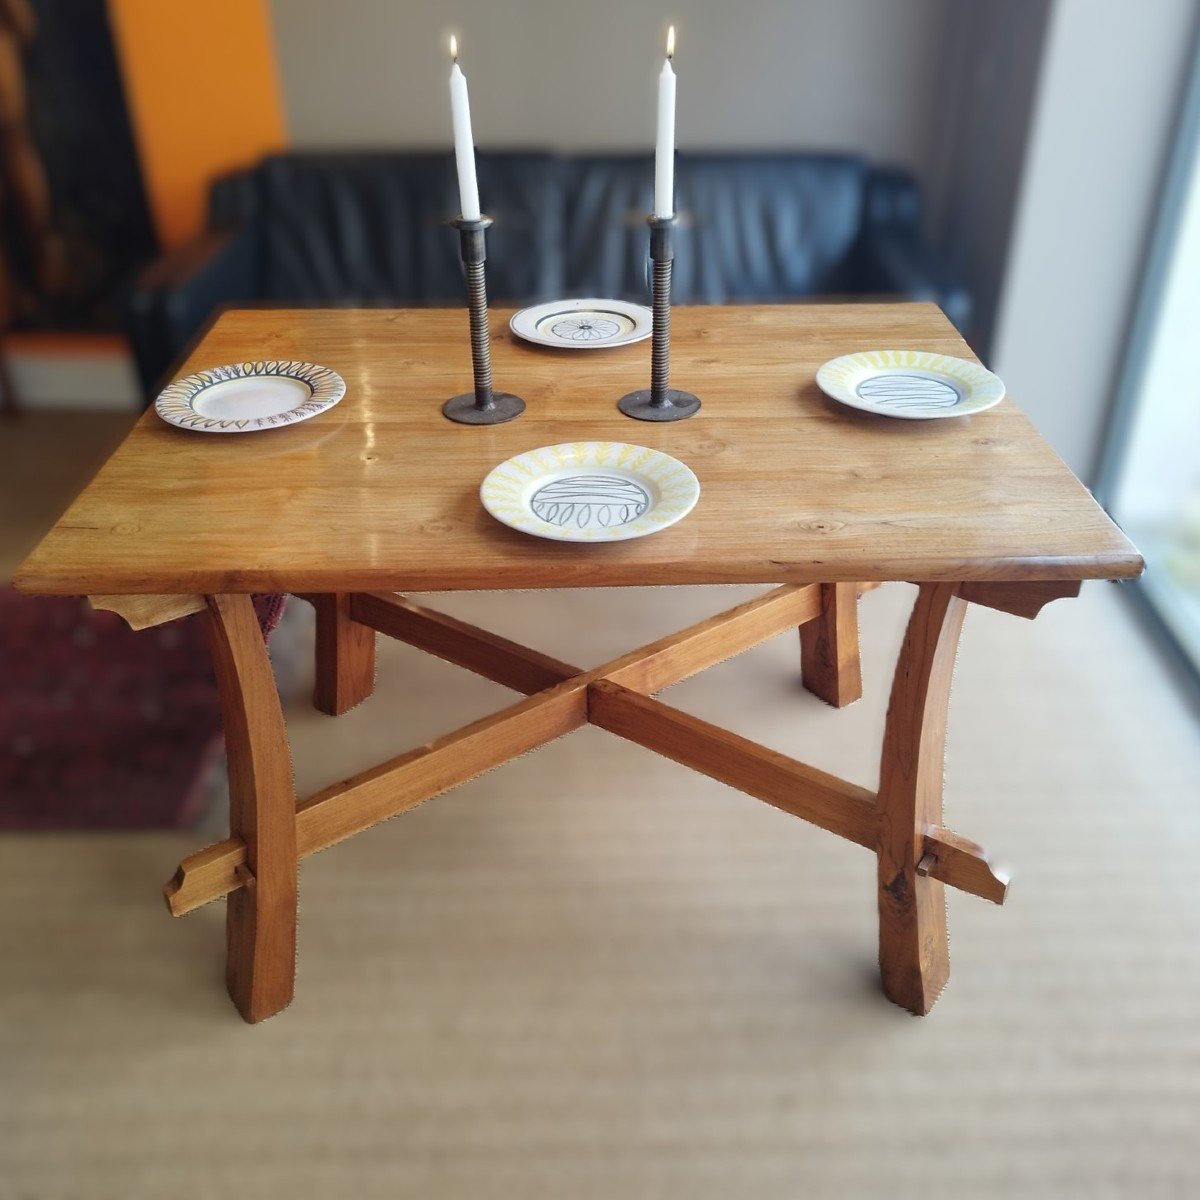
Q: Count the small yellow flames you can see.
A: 2